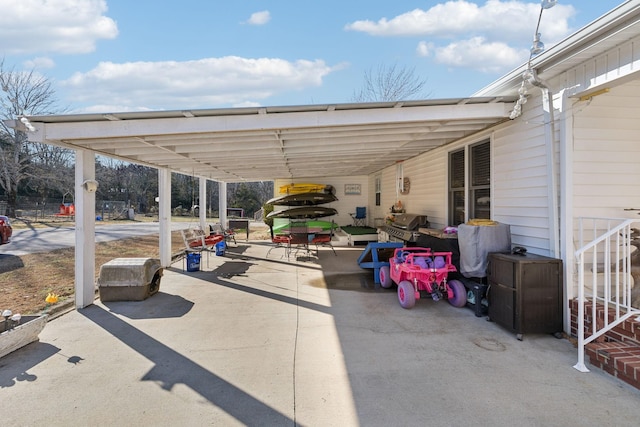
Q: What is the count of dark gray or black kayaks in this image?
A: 2